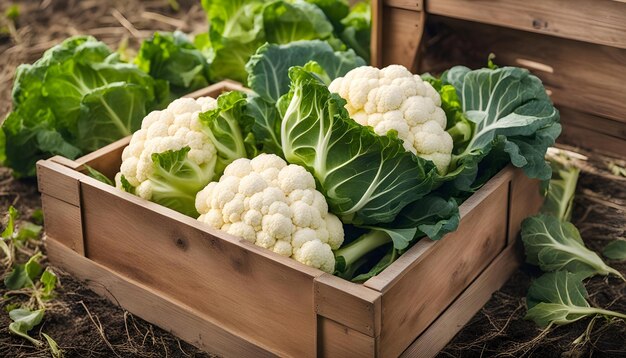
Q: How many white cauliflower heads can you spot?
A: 3